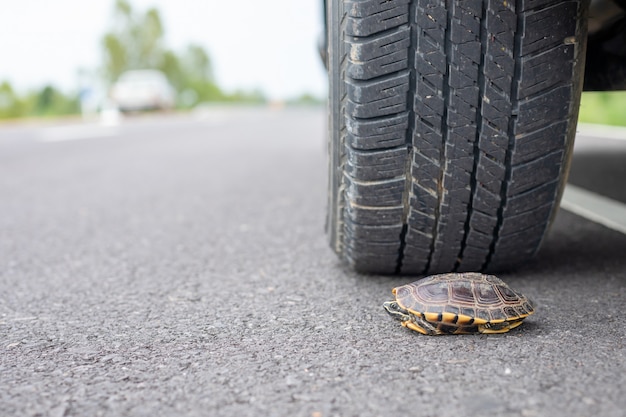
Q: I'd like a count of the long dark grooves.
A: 4